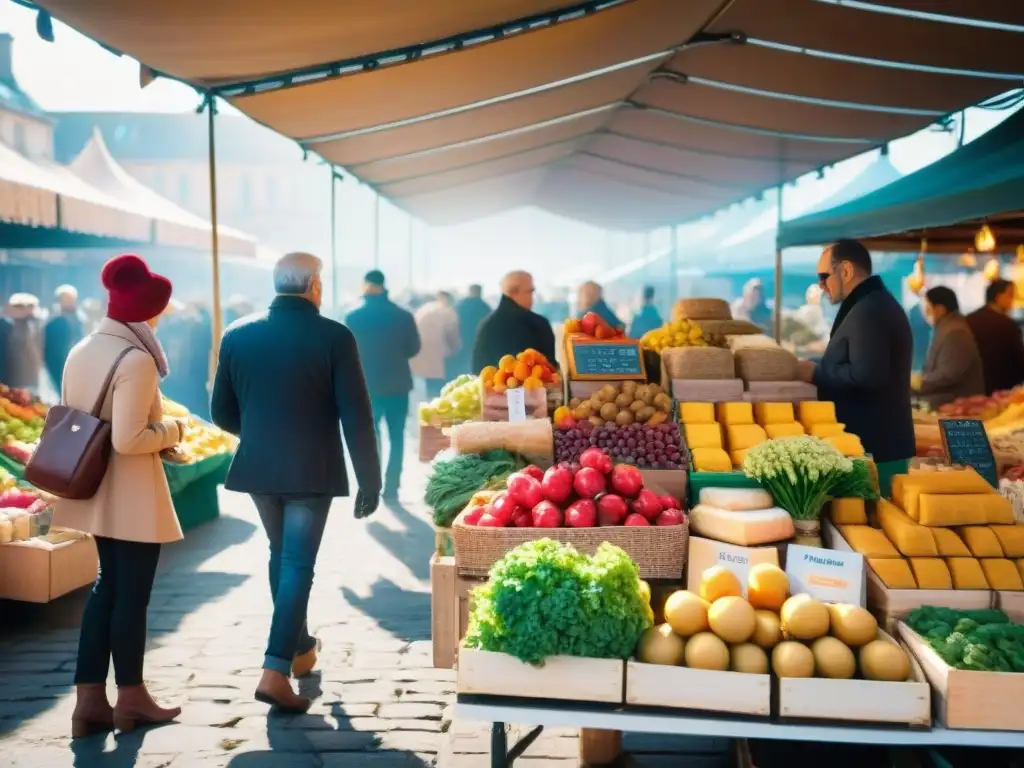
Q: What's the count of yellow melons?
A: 13